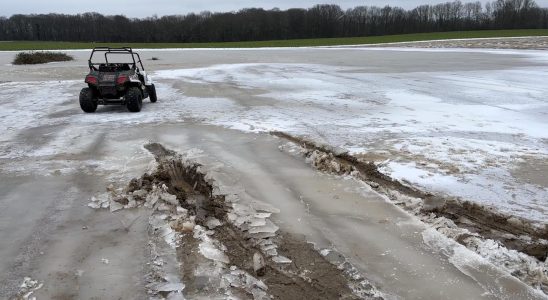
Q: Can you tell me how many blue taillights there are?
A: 0